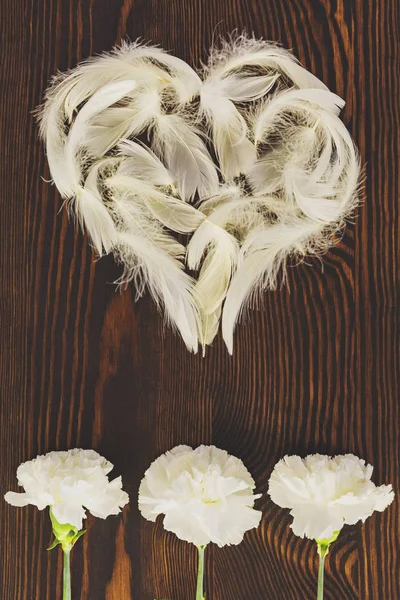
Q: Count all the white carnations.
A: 3